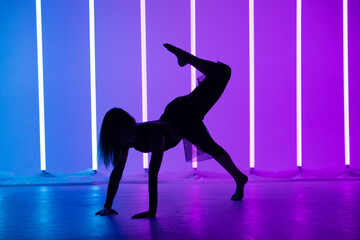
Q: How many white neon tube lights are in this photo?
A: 7